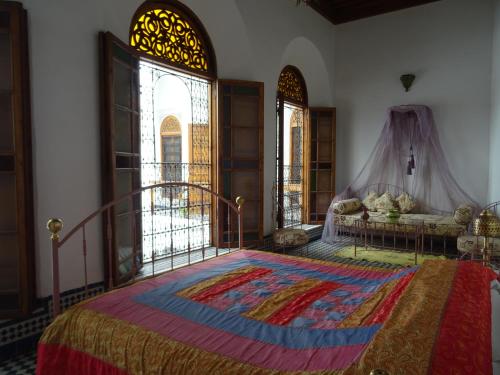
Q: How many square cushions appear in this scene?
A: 3